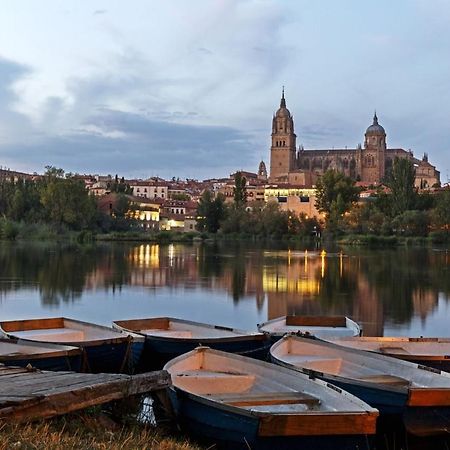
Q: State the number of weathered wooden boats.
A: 7